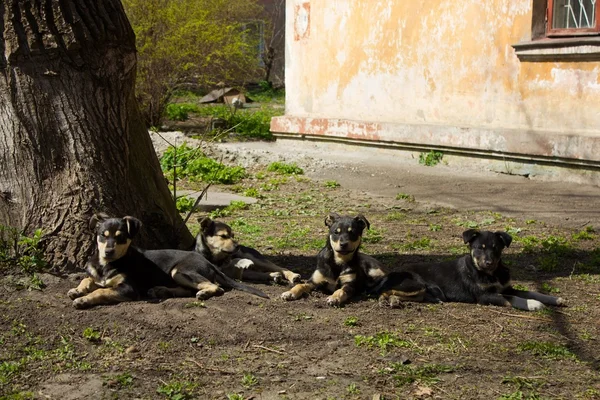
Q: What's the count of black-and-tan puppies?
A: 4